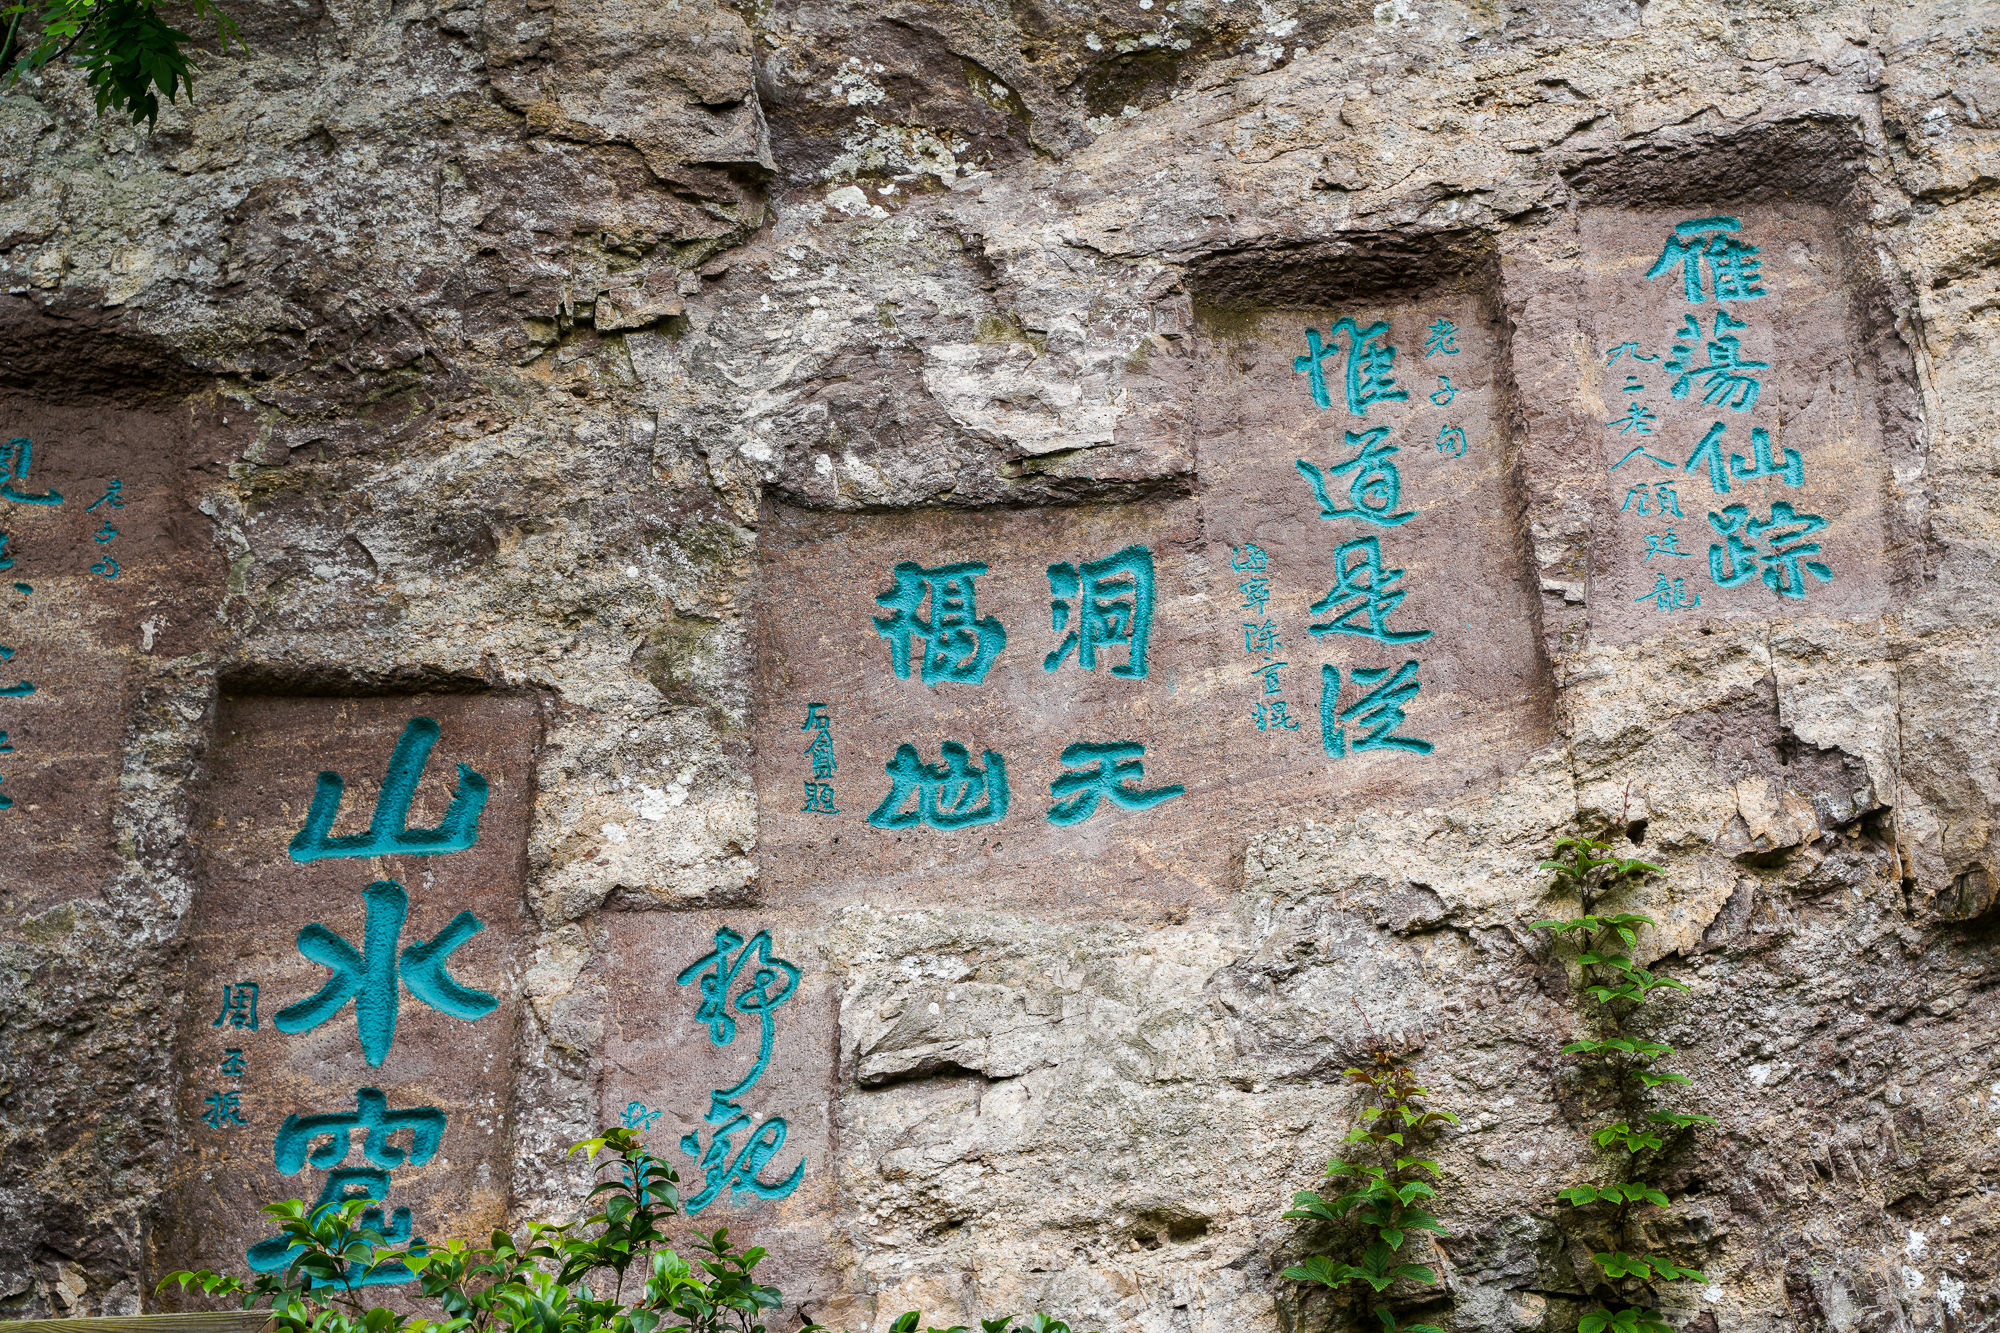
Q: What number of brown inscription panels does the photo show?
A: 6